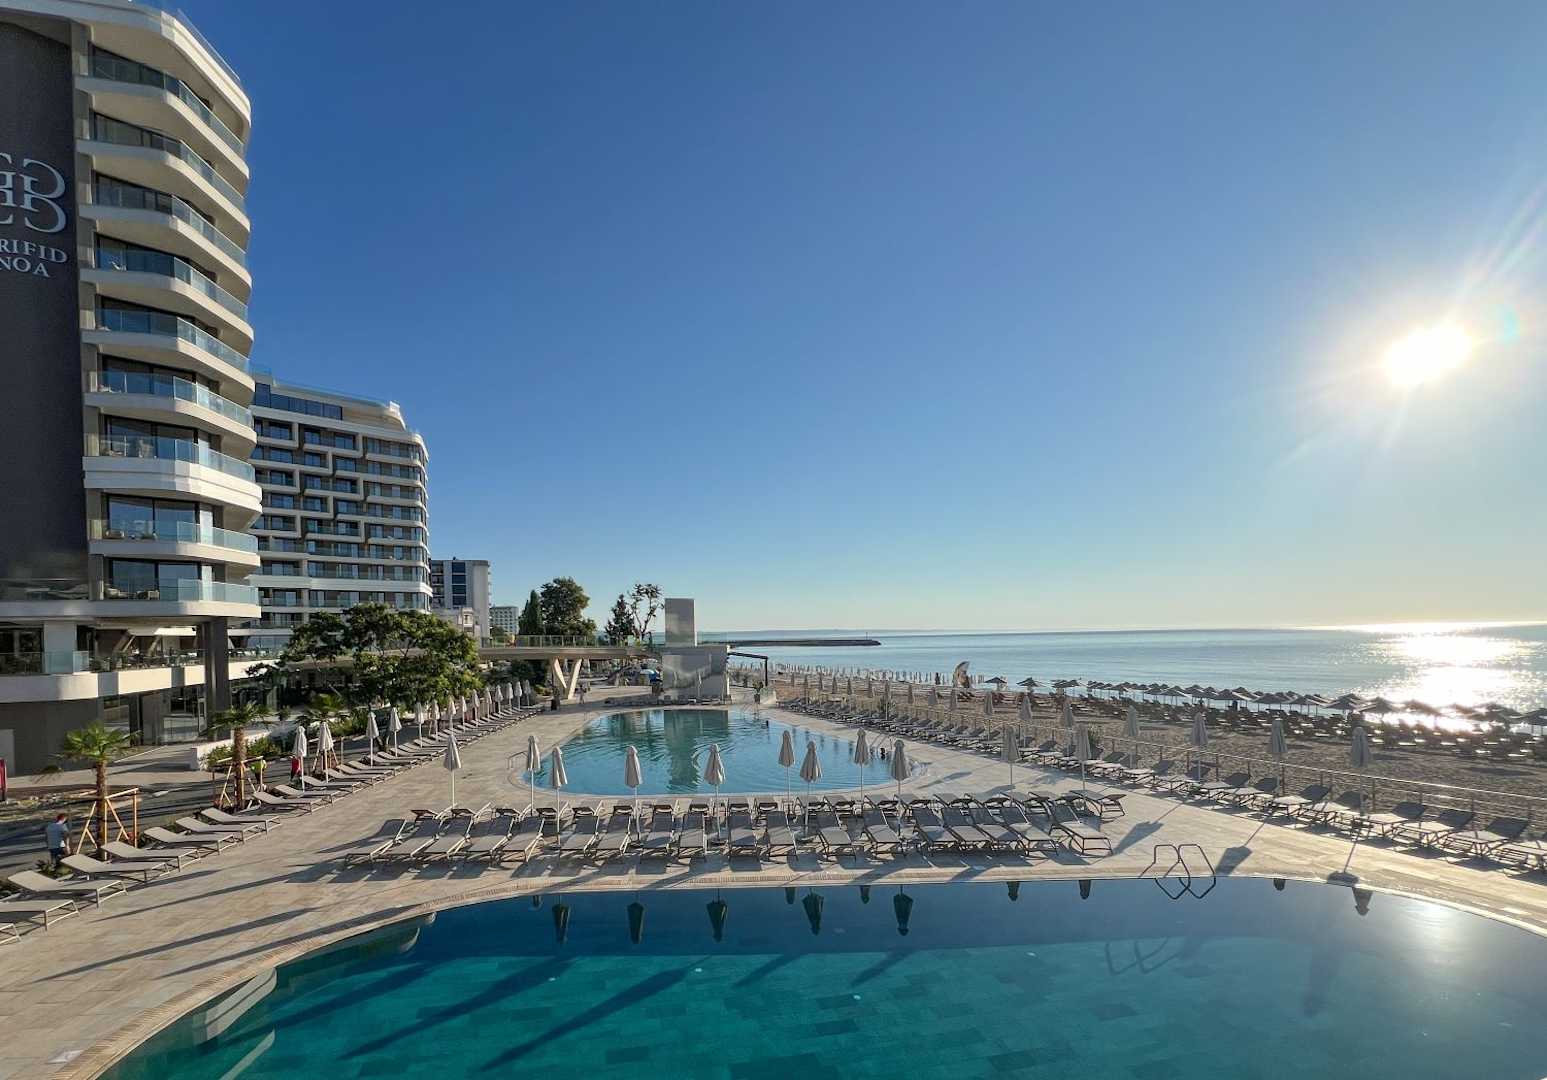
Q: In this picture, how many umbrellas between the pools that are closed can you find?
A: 11